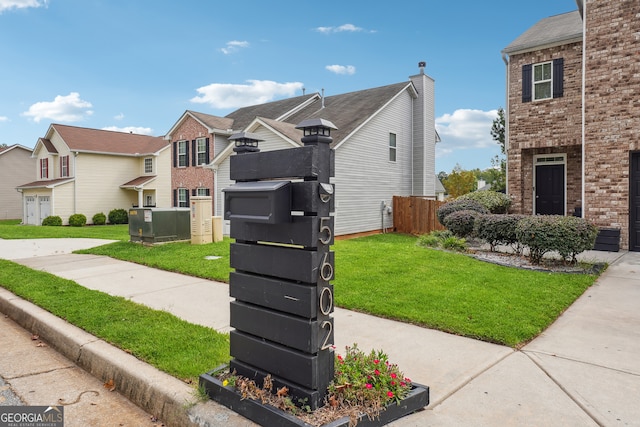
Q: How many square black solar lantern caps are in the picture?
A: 2